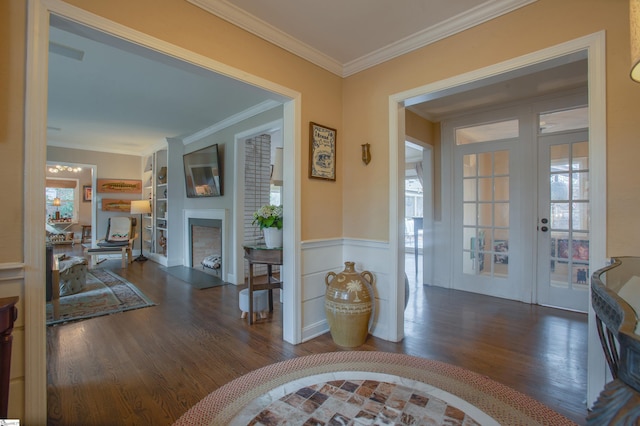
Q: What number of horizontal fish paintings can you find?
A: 2